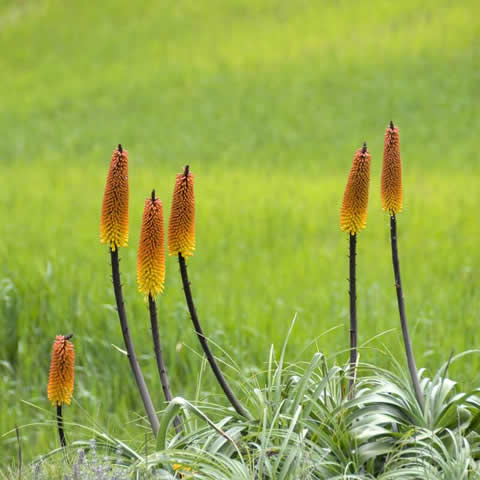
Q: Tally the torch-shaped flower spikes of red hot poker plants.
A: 6